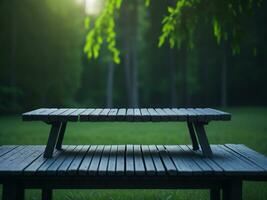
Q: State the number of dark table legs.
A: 8